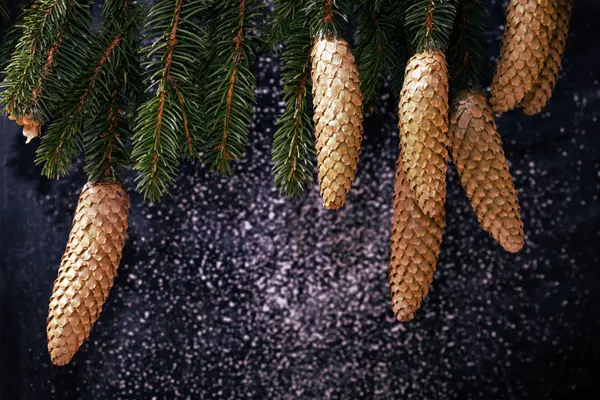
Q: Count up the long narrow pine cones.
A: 7